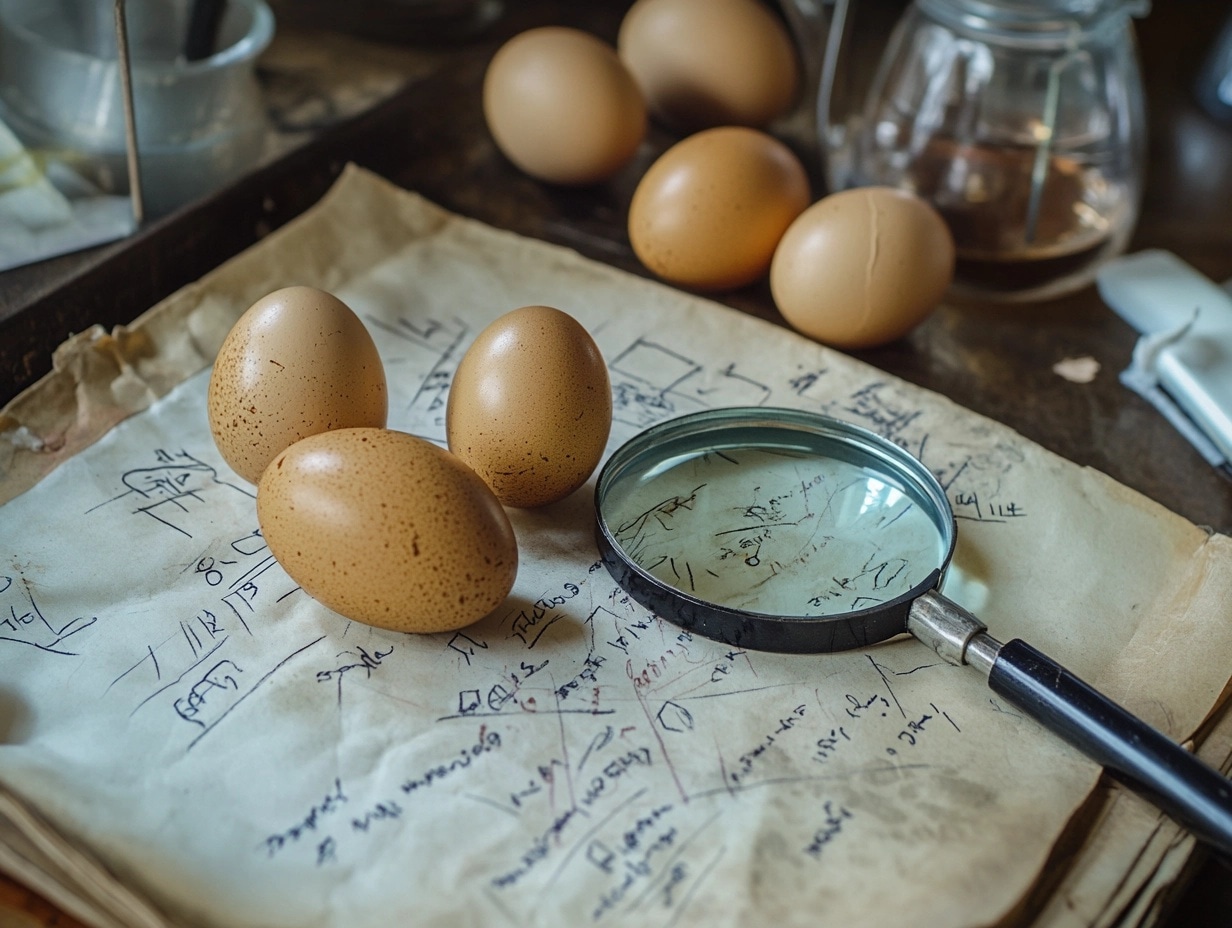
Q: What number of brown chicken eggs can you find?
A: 7